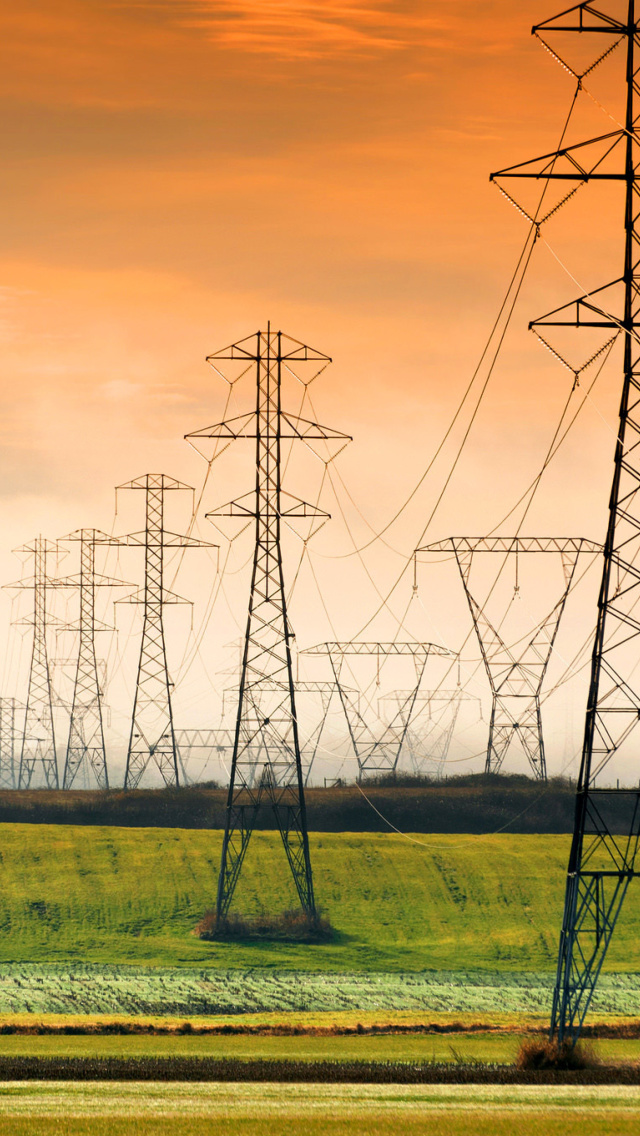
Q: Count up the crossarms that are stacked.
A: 3